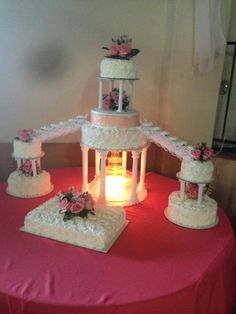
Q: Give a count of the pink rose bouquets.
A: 7